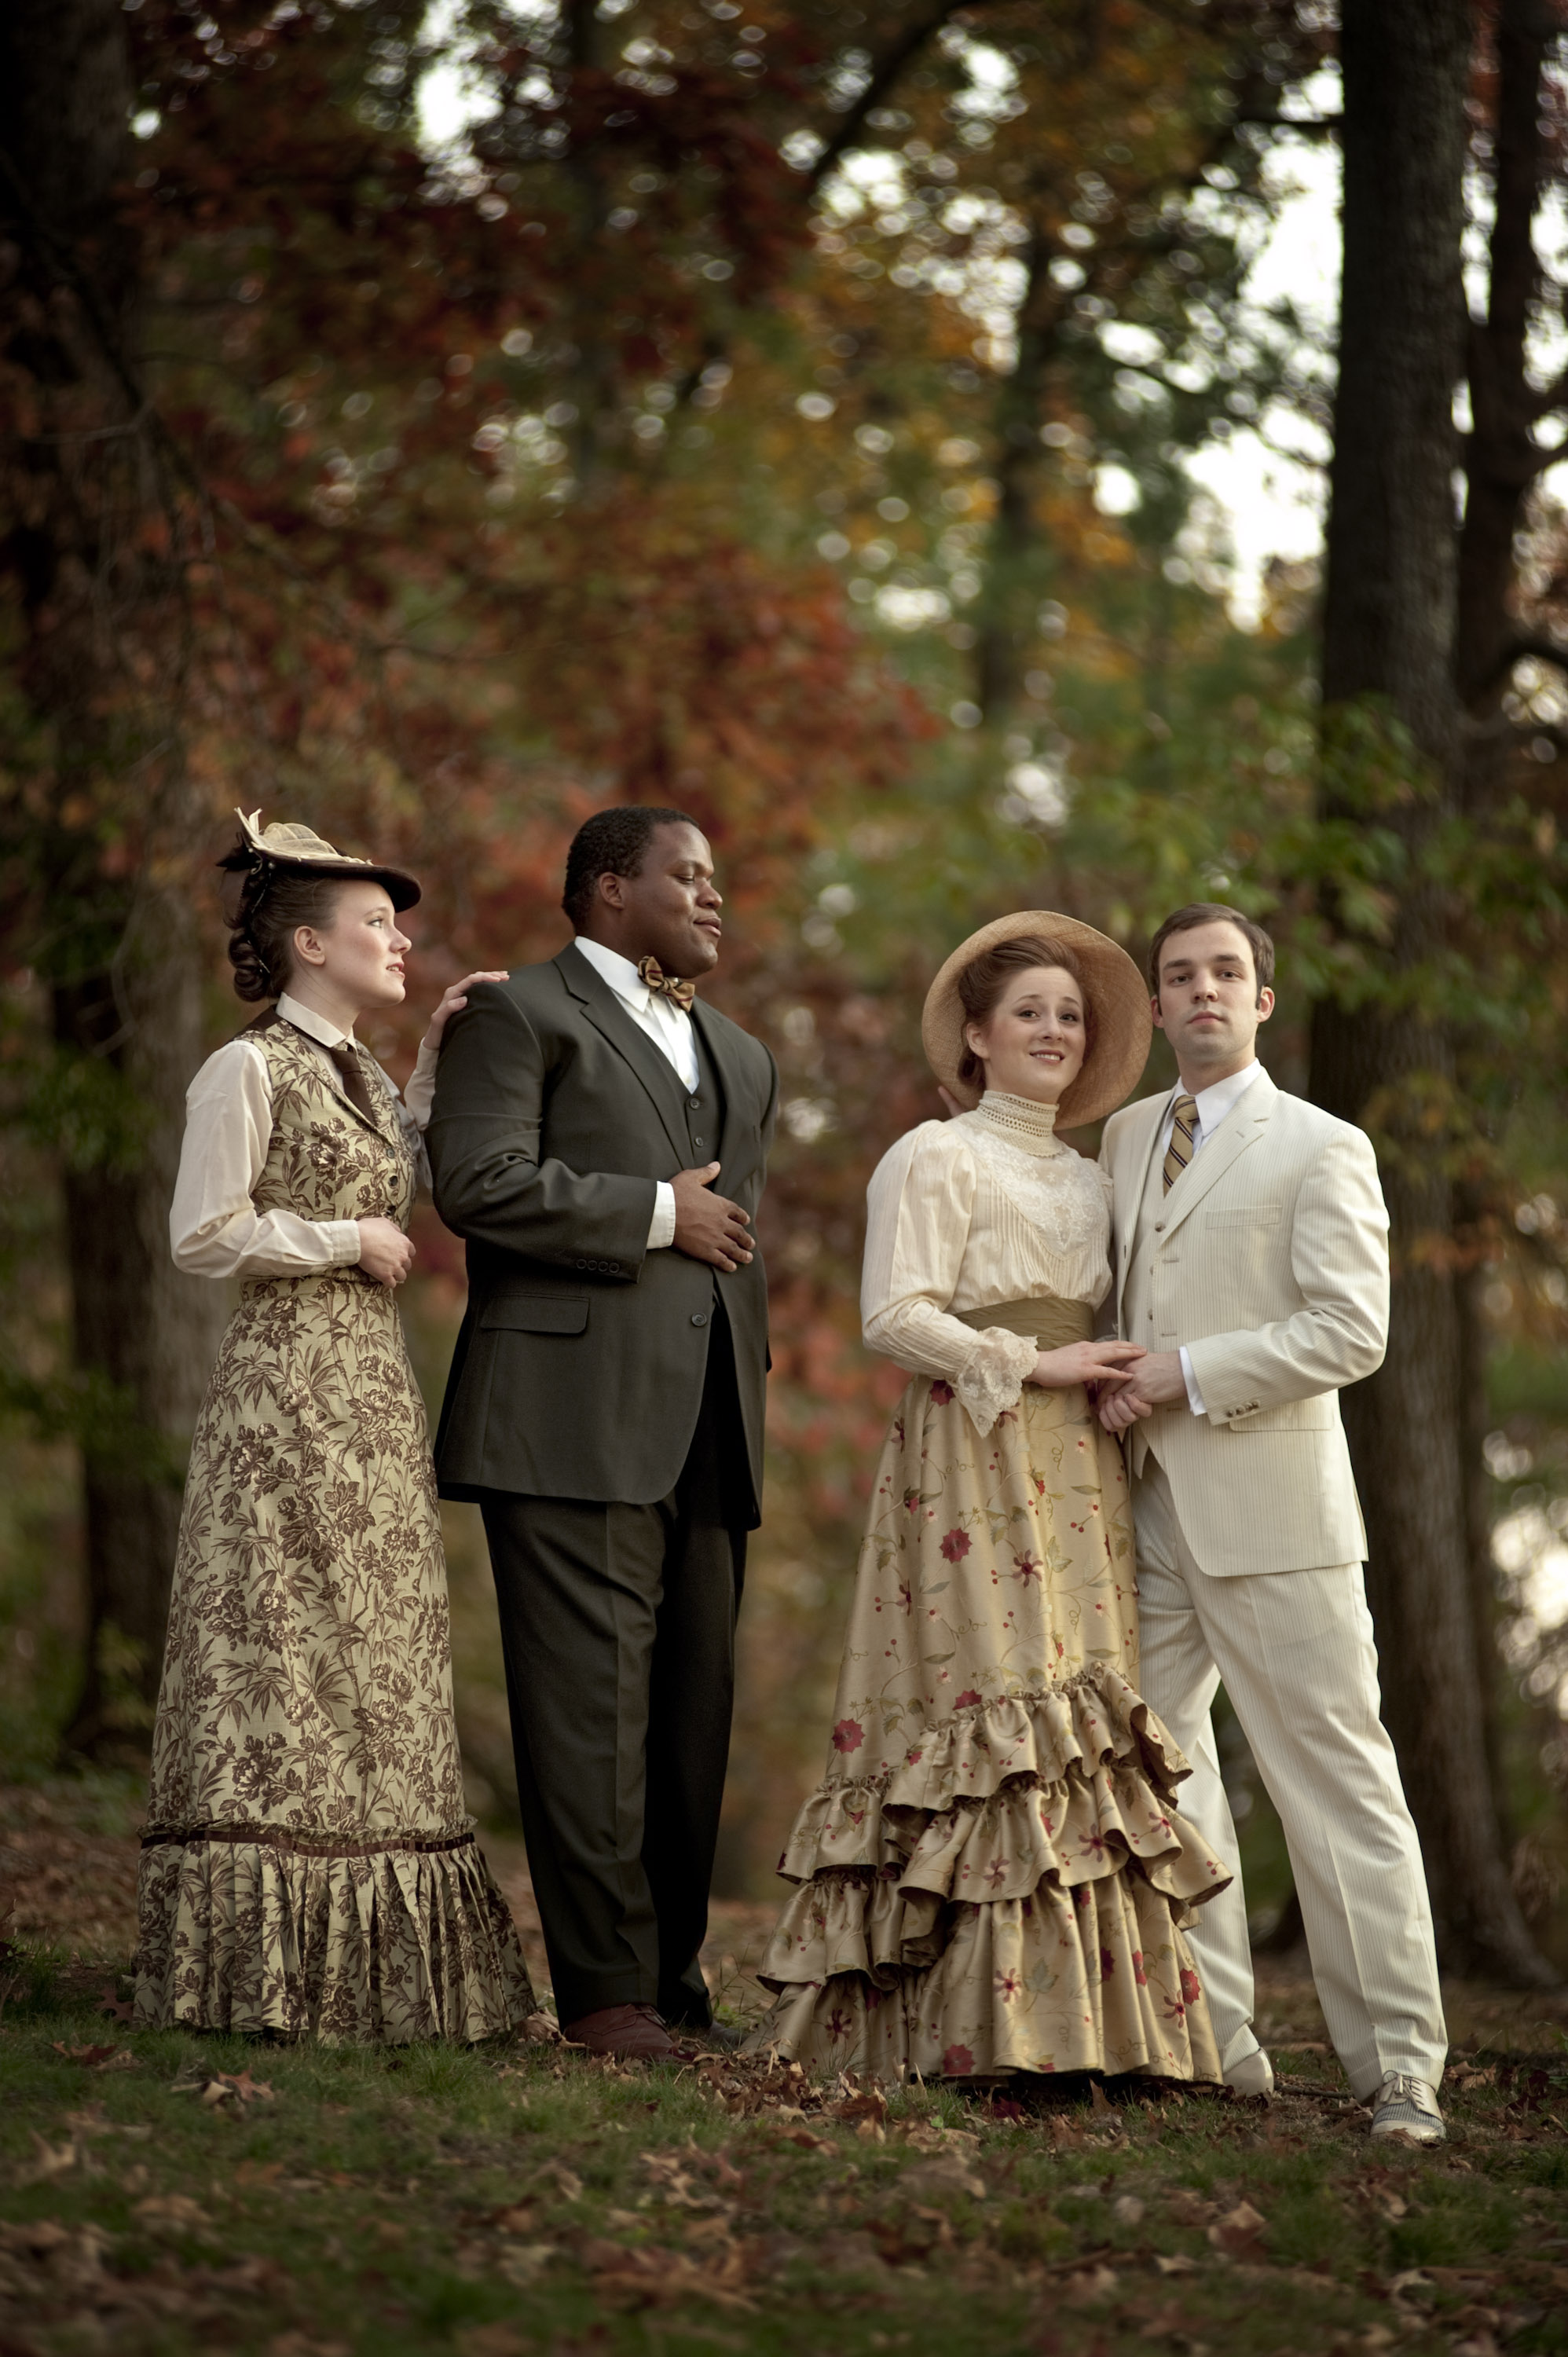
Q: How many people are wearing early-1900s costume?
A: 4